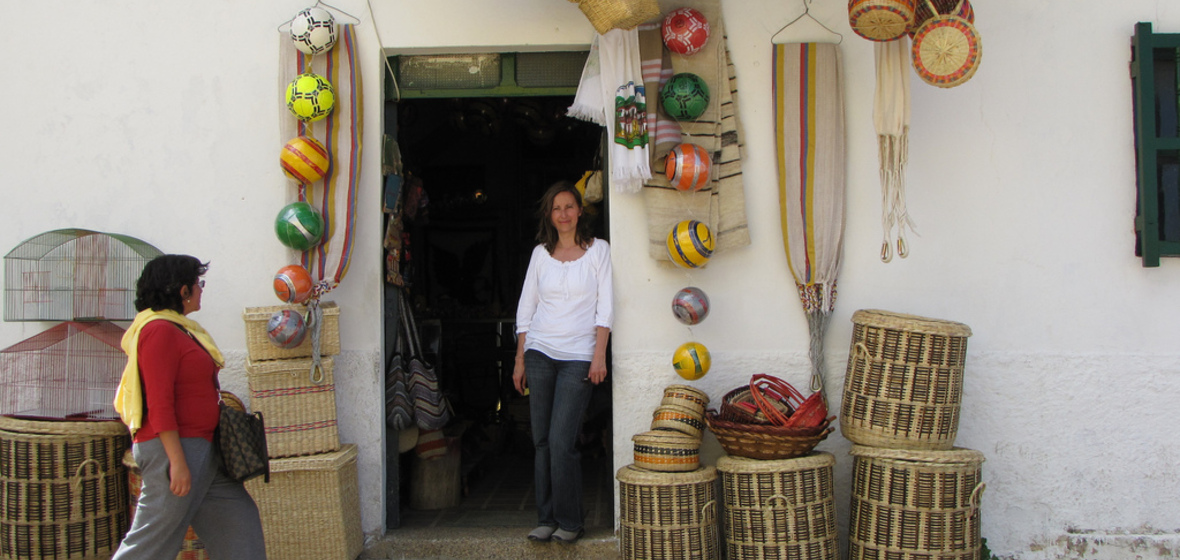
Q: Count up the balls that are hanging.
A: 12